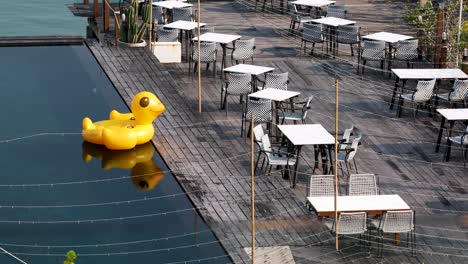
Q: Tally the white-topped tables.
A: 12